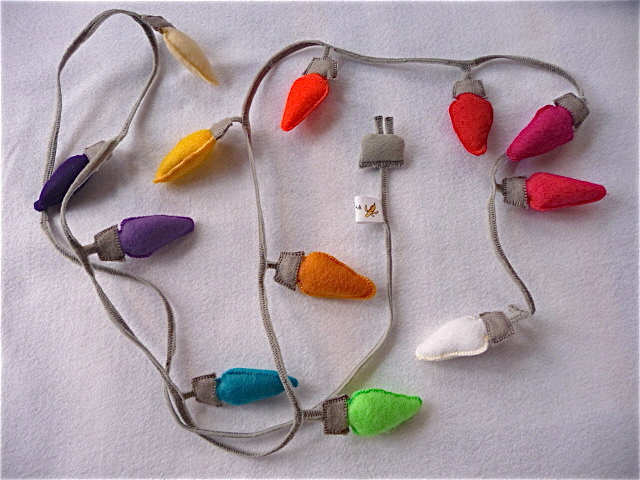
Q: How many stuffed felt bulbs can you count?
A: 12